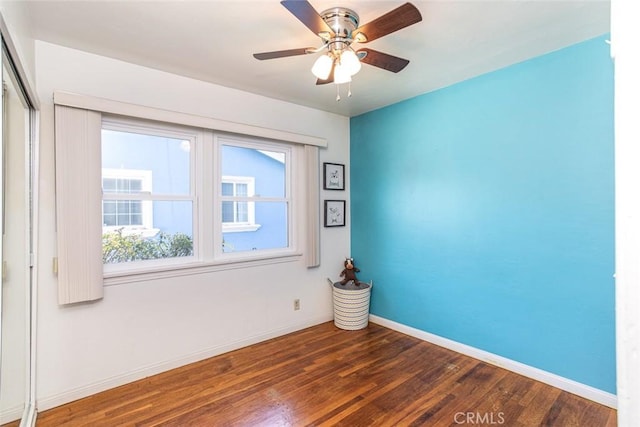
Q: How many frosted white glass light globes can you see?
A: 3